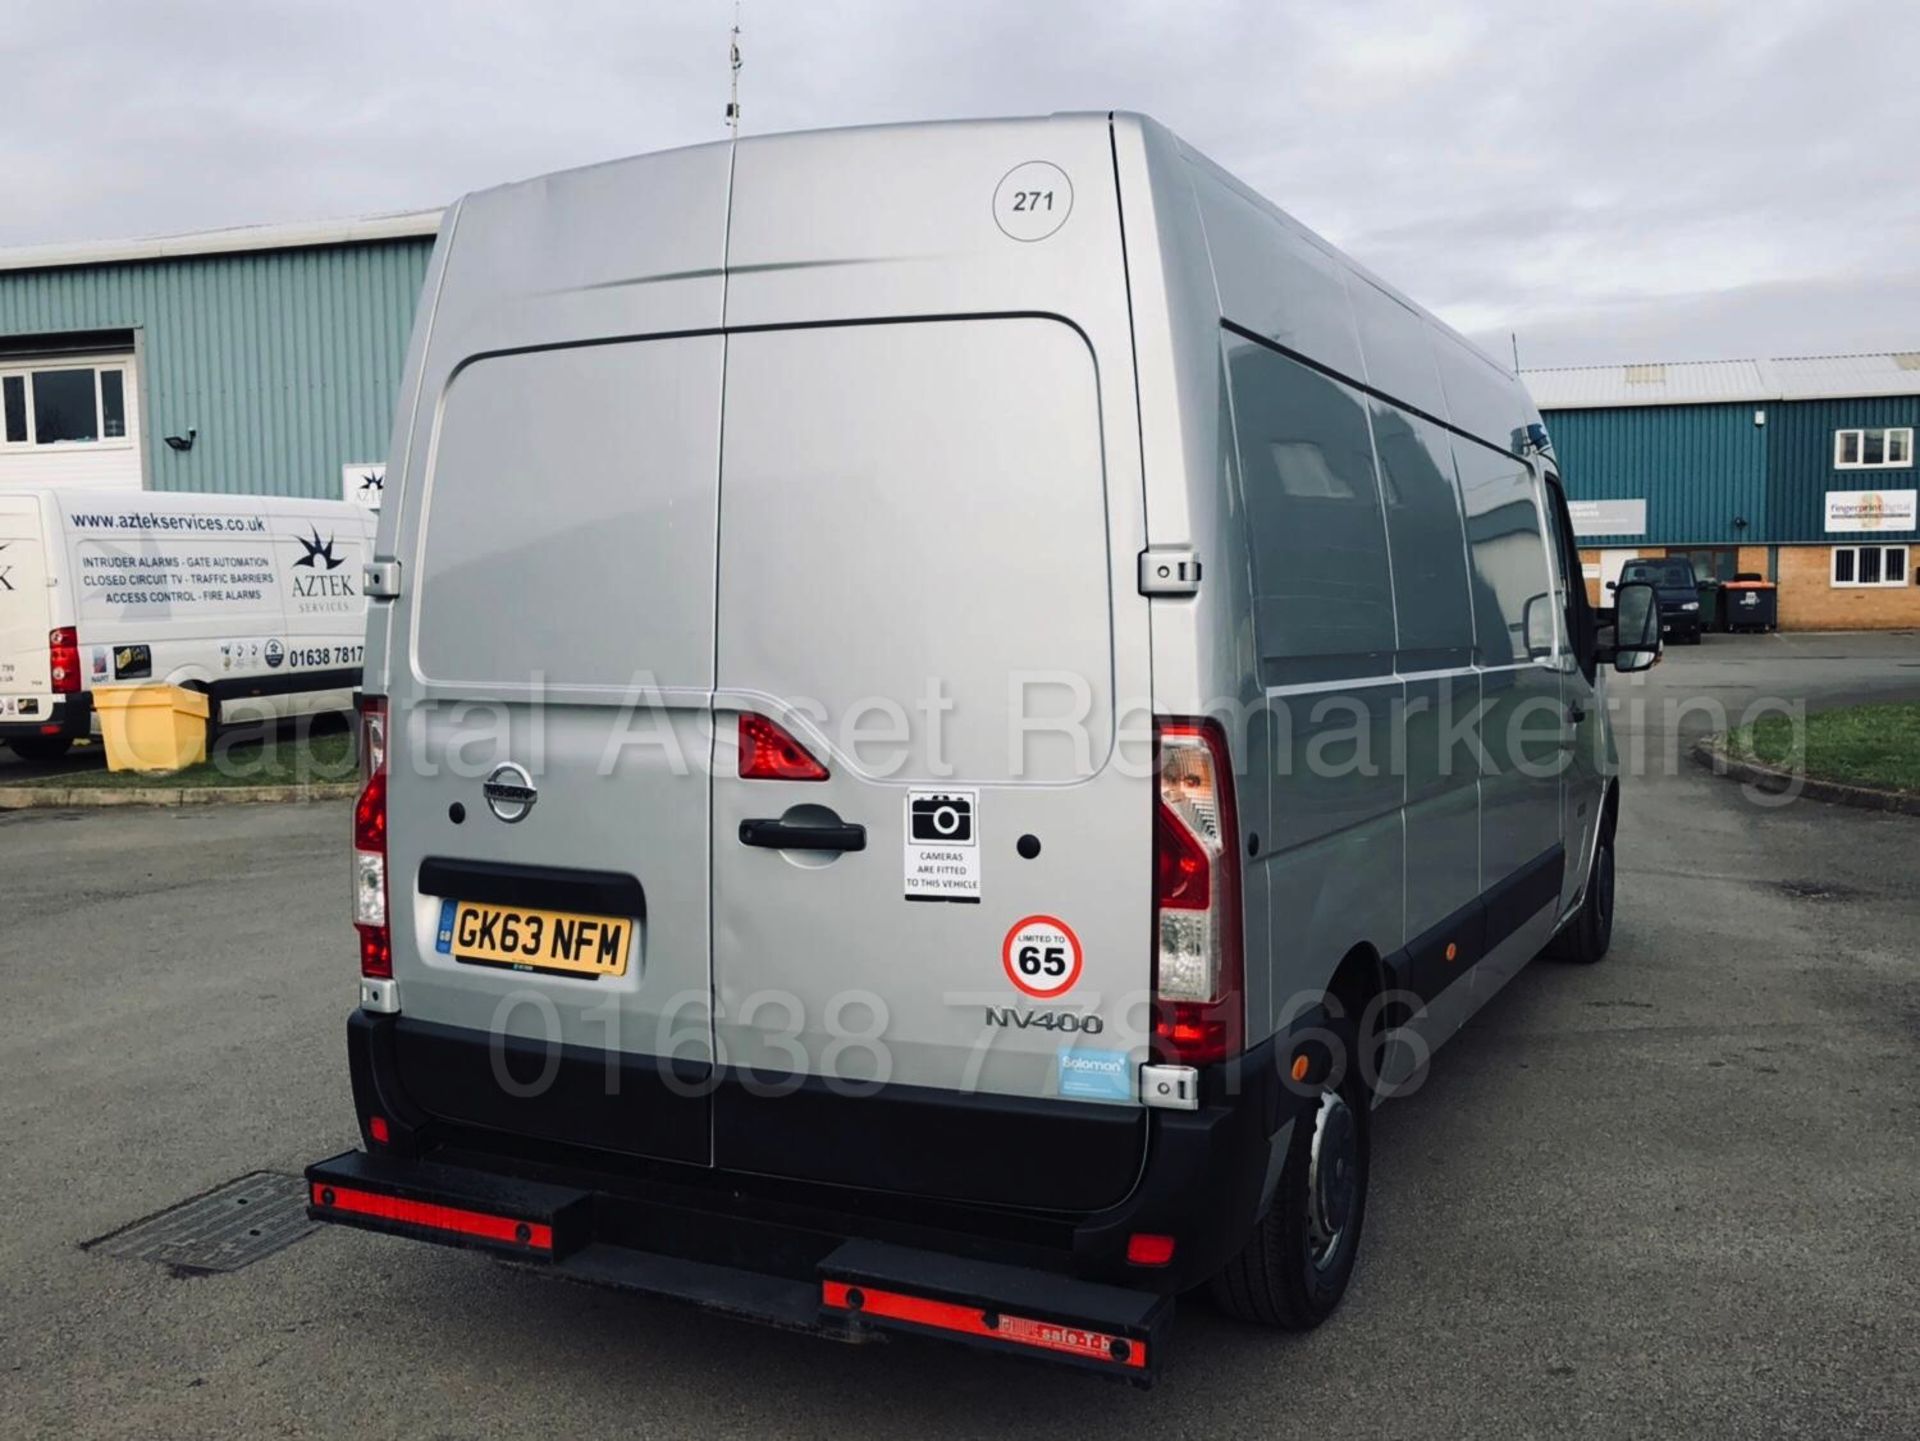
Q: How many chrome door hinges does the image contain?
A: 4